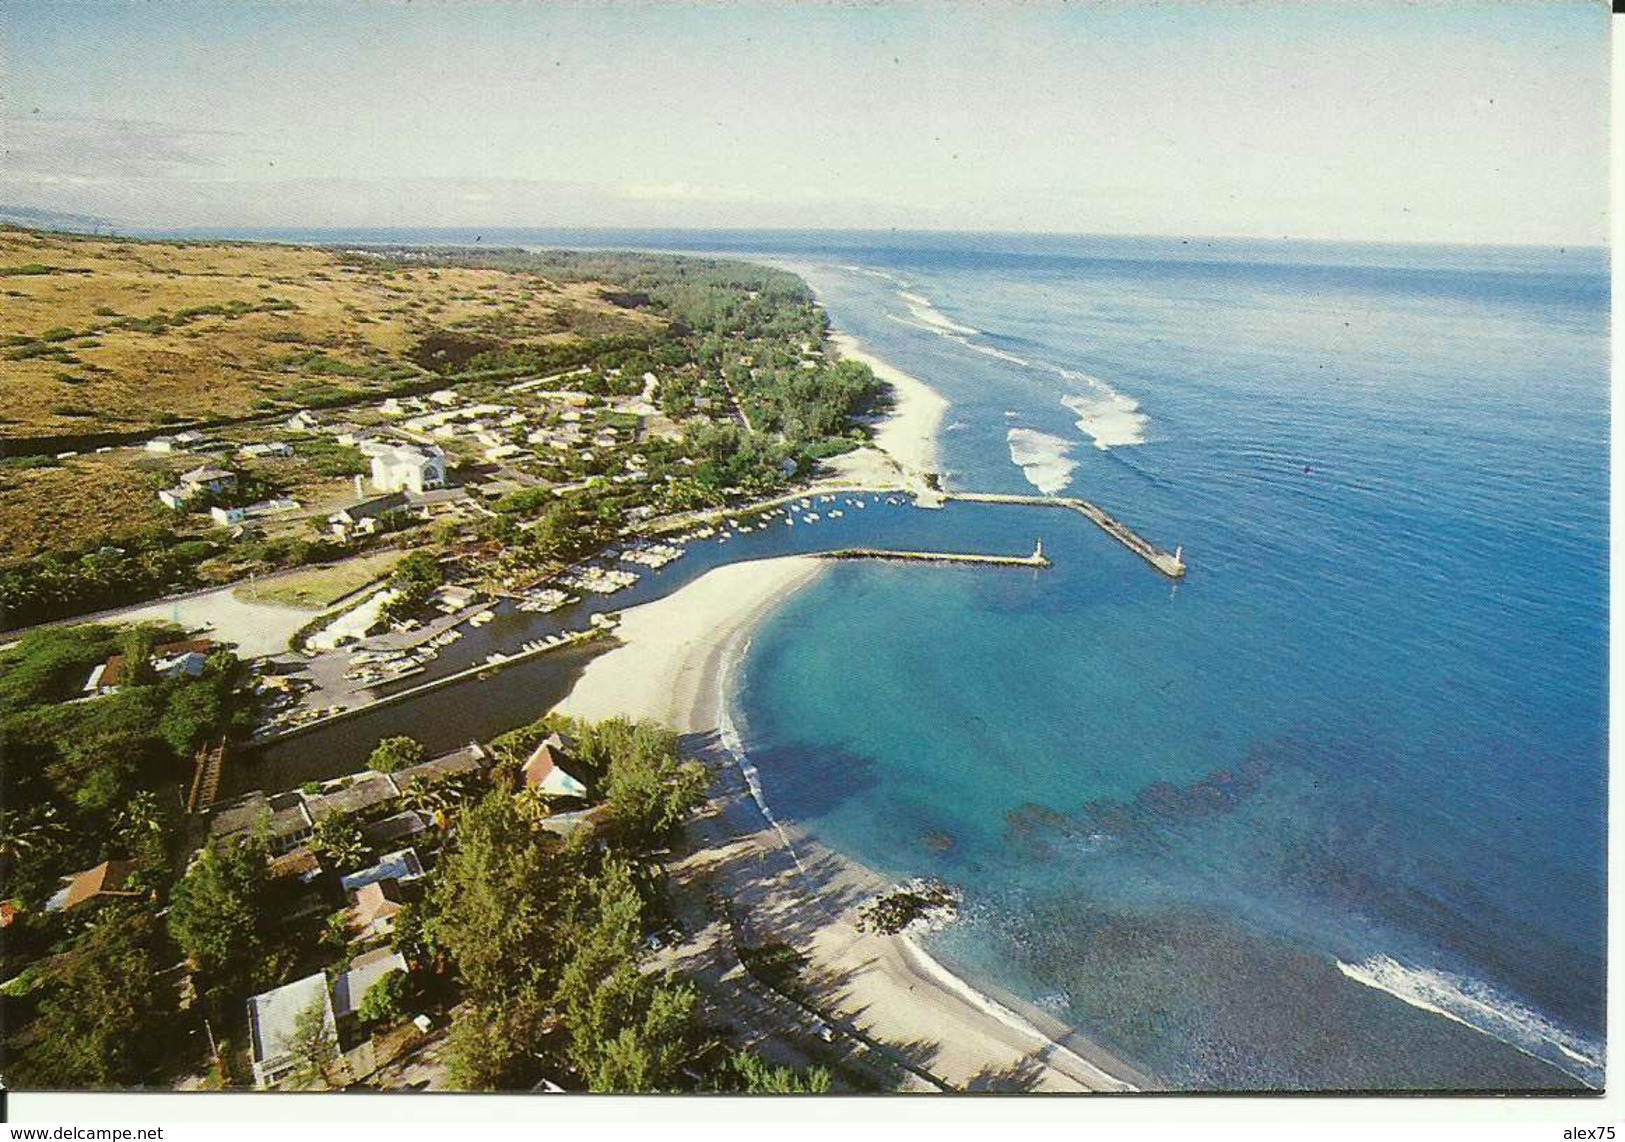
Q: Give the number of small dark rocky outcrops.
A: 1